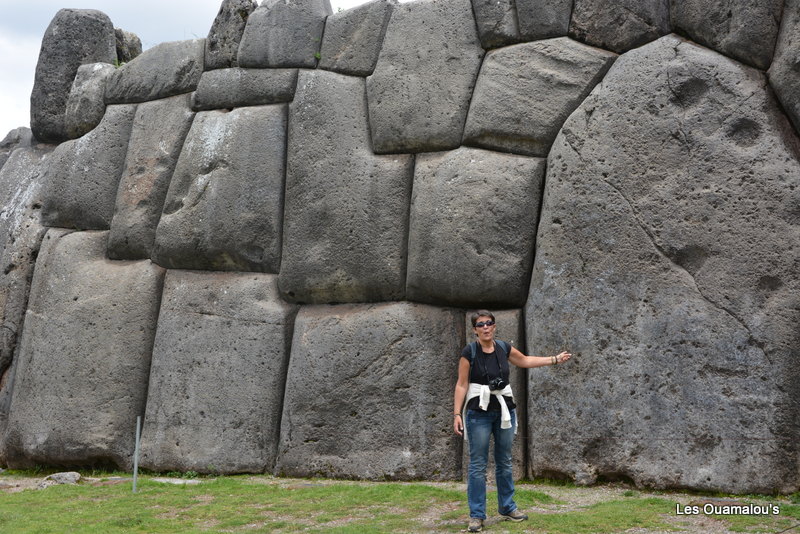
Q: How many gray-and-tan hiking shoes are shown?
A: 2